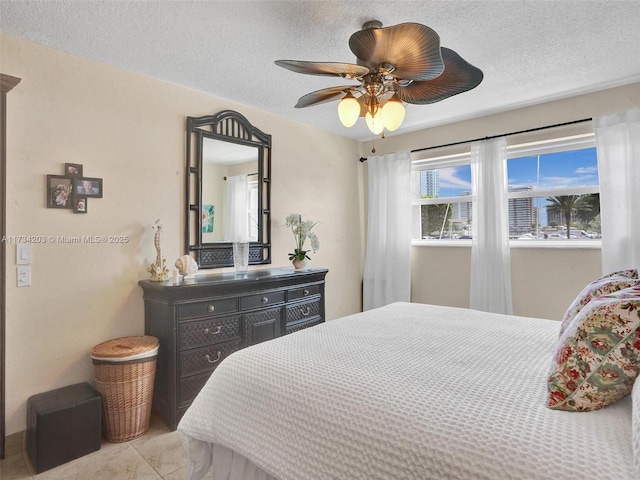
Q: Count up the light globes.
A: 3